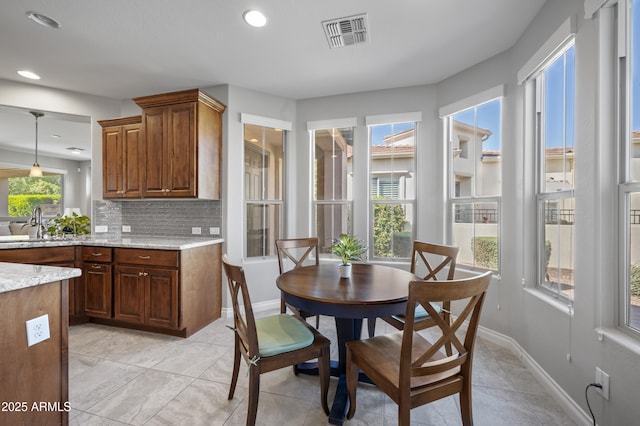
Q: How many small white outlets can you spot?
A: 6